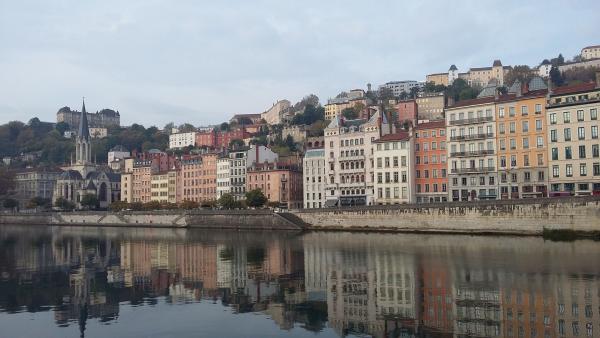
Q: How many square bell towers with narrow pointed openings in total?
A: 1